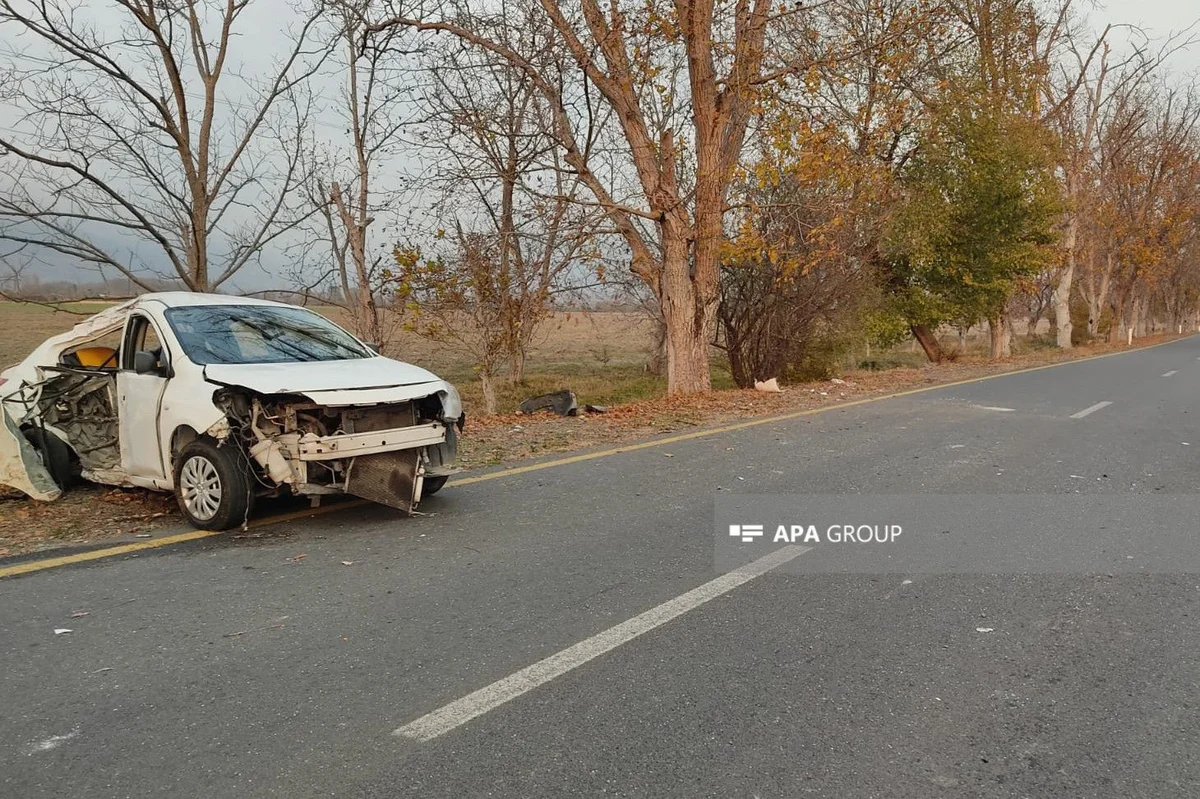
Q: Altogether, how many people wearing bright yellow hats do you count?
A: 0